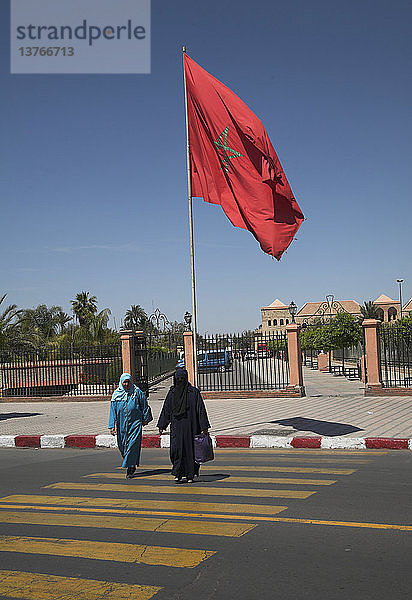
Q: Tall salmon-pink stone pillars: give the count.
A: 4